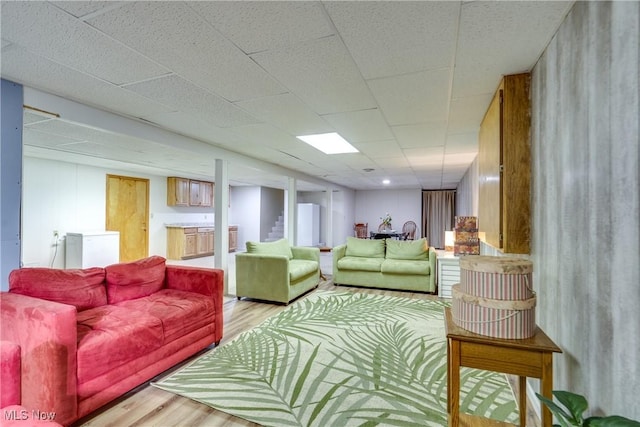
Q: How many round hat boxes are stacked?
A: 2